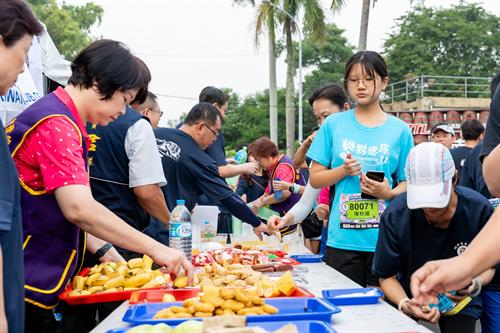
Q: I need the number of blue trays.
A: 4